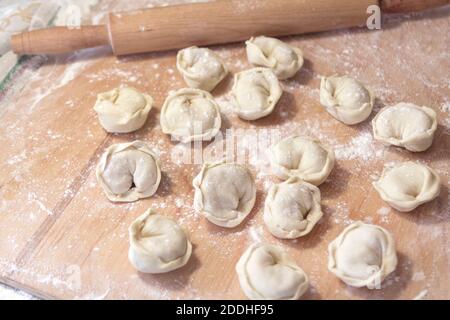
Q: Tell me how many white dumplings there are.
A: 15